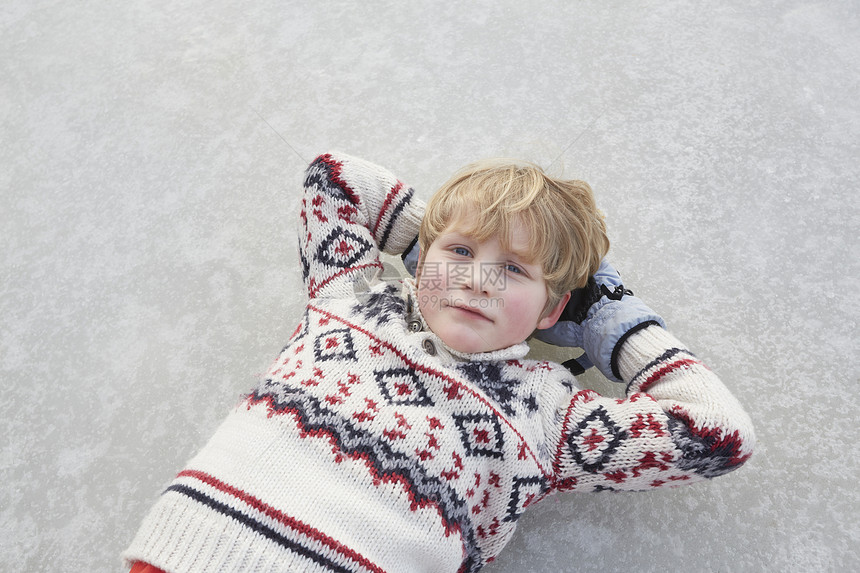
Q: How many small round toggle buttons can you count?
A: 2